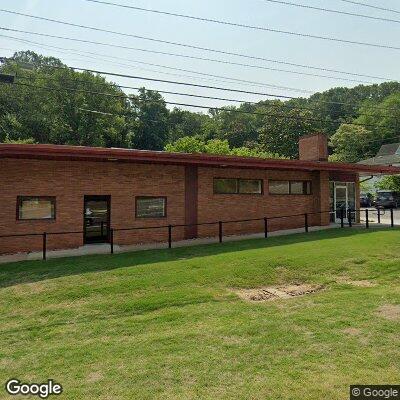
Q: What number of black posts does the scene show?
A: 11